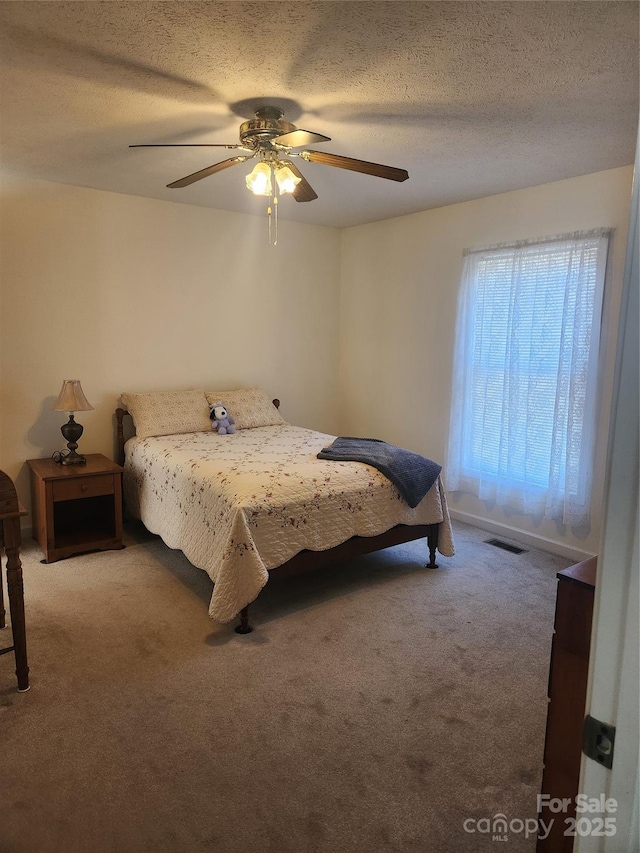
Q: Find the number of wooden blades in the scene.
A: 5